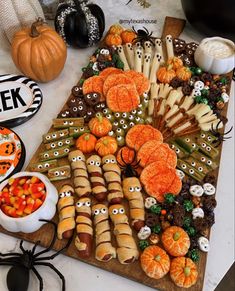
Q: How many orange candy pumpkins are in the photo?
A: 12